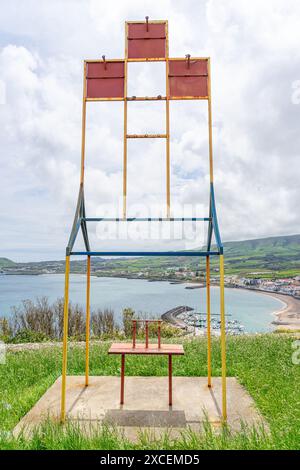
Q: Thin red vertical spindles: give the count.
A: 3